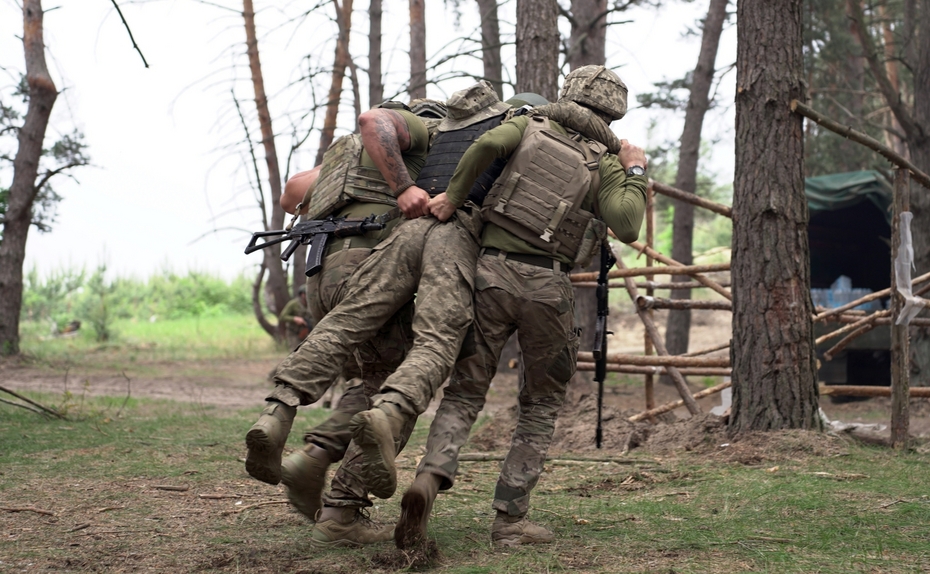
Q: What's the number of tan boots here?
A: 6